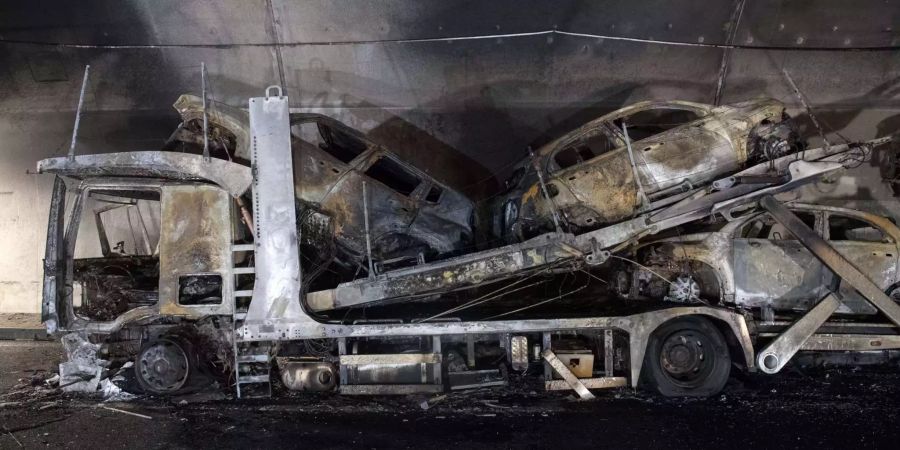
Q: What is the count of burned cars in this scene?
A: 3